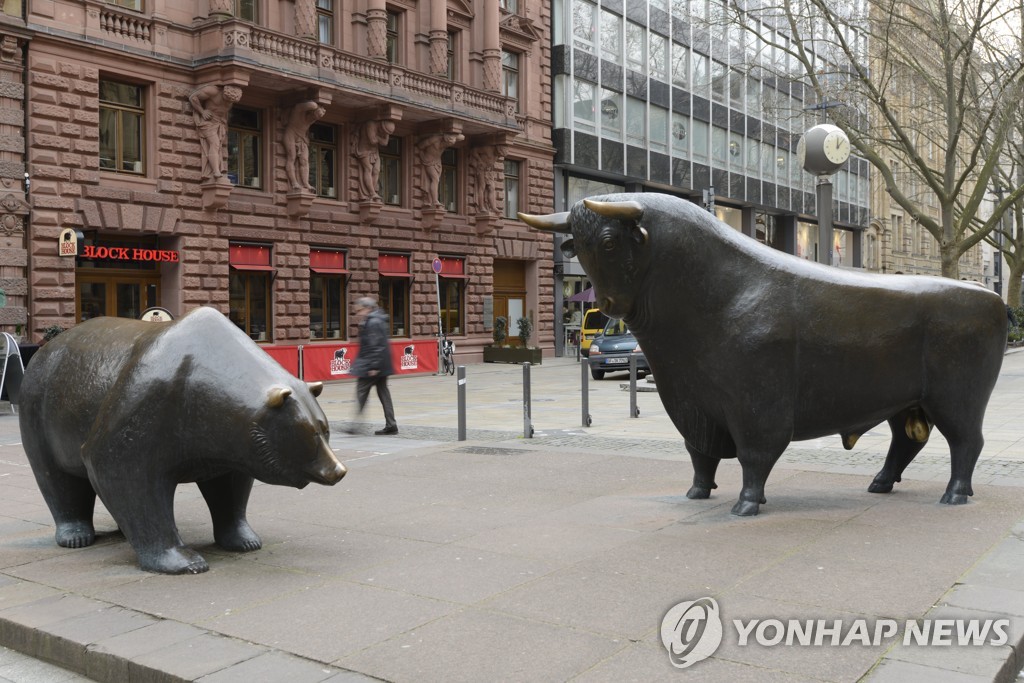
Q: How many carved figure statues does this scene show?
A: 5